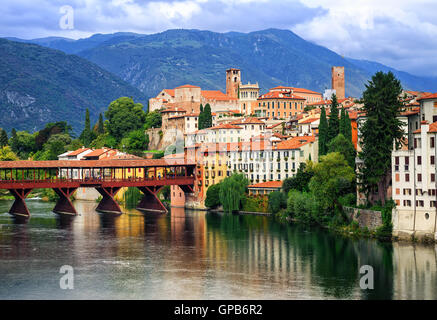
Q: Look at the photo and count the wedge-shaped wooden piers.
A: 4